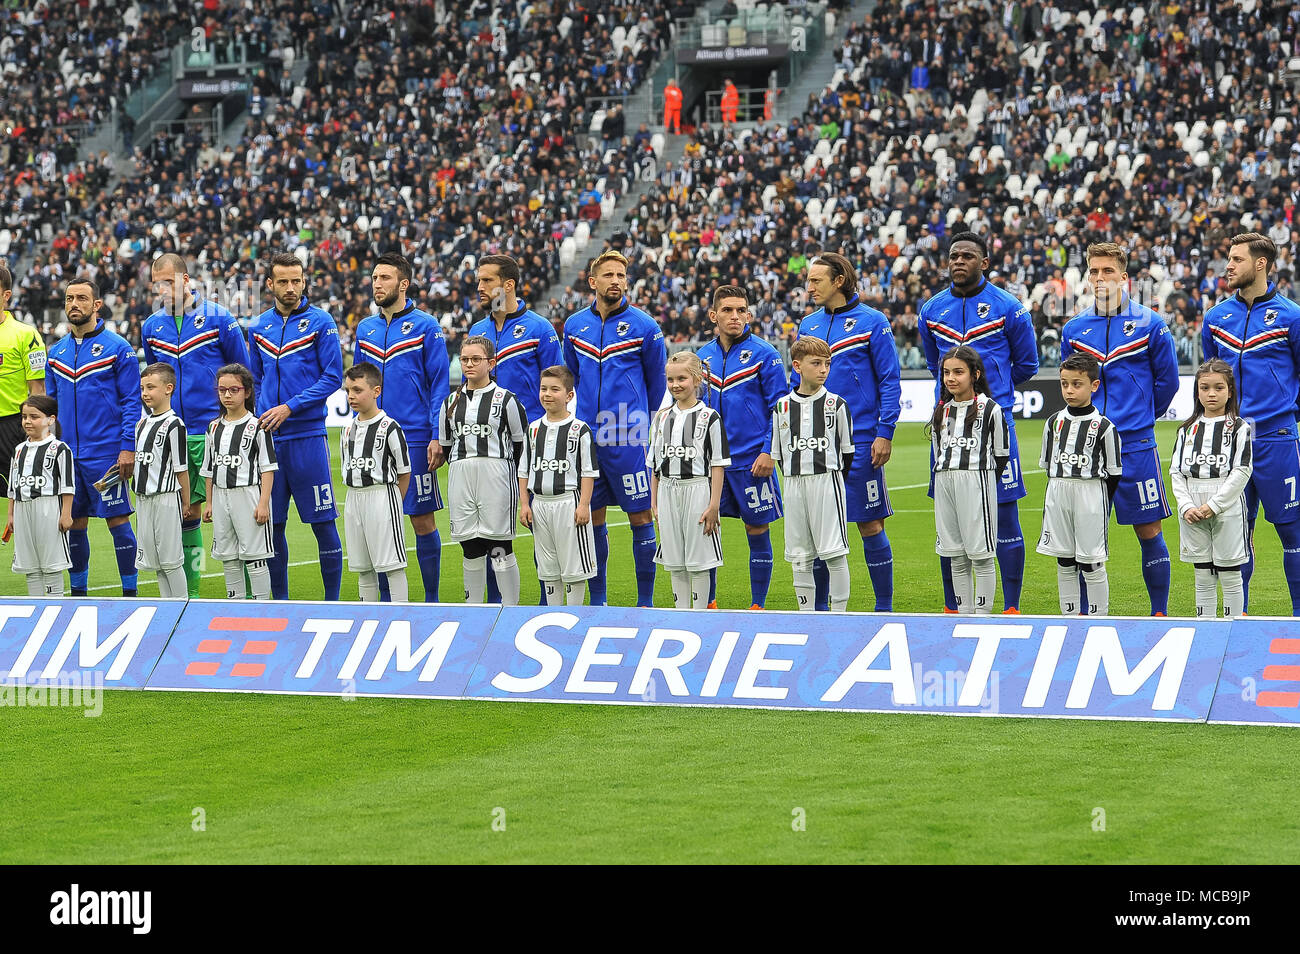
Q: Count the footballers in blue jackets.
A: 11